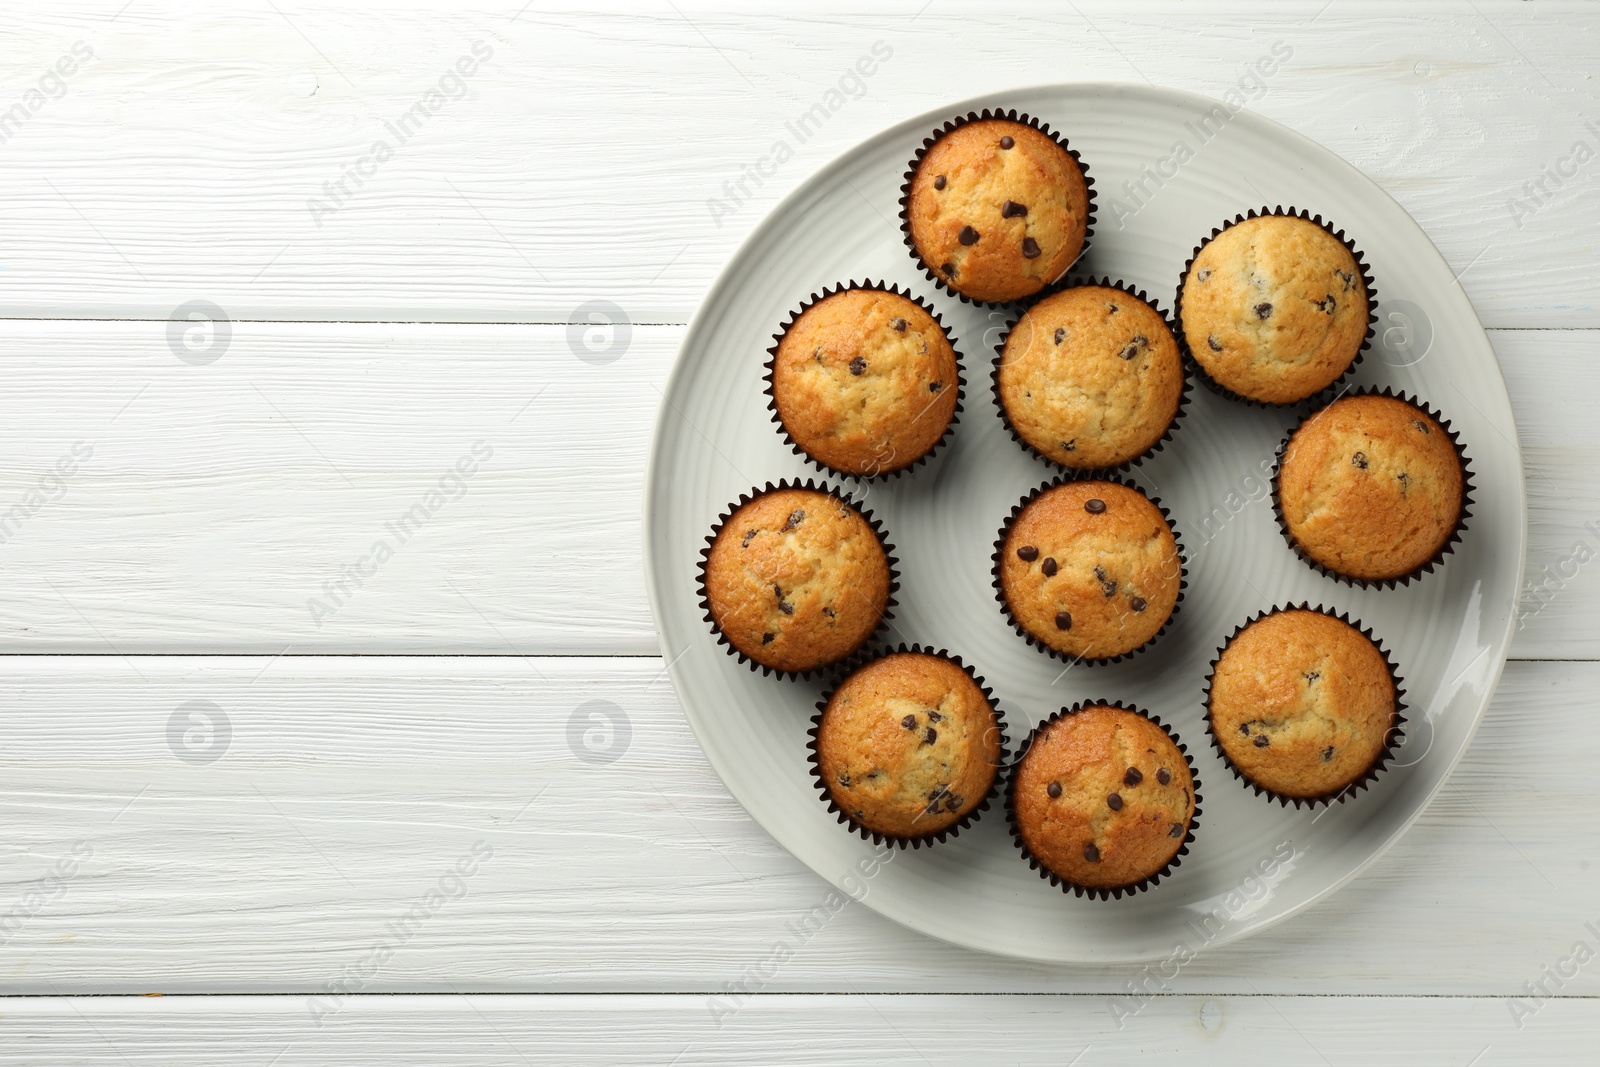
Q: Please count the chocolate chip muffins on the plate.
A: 10